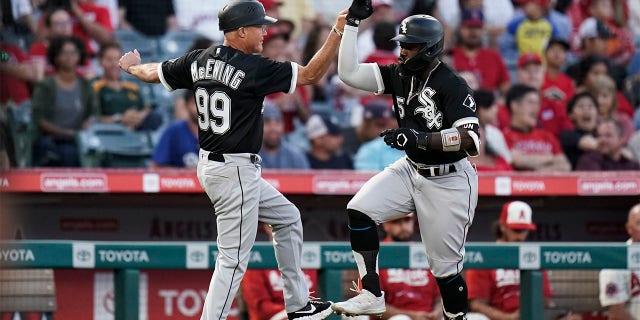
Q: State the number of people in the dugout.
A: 4